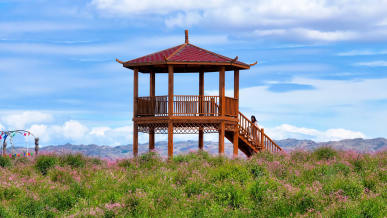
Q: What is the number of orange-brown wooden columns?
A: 6